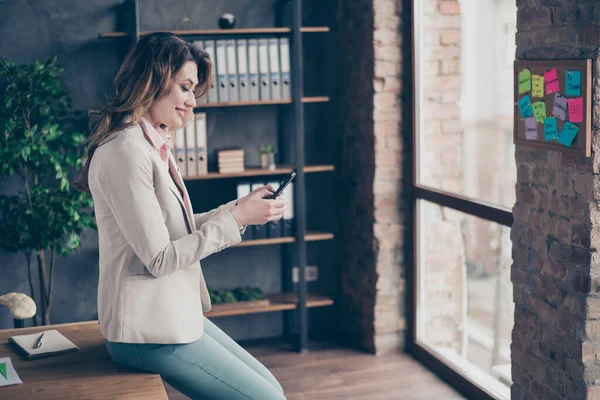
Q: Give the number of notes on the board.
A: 11